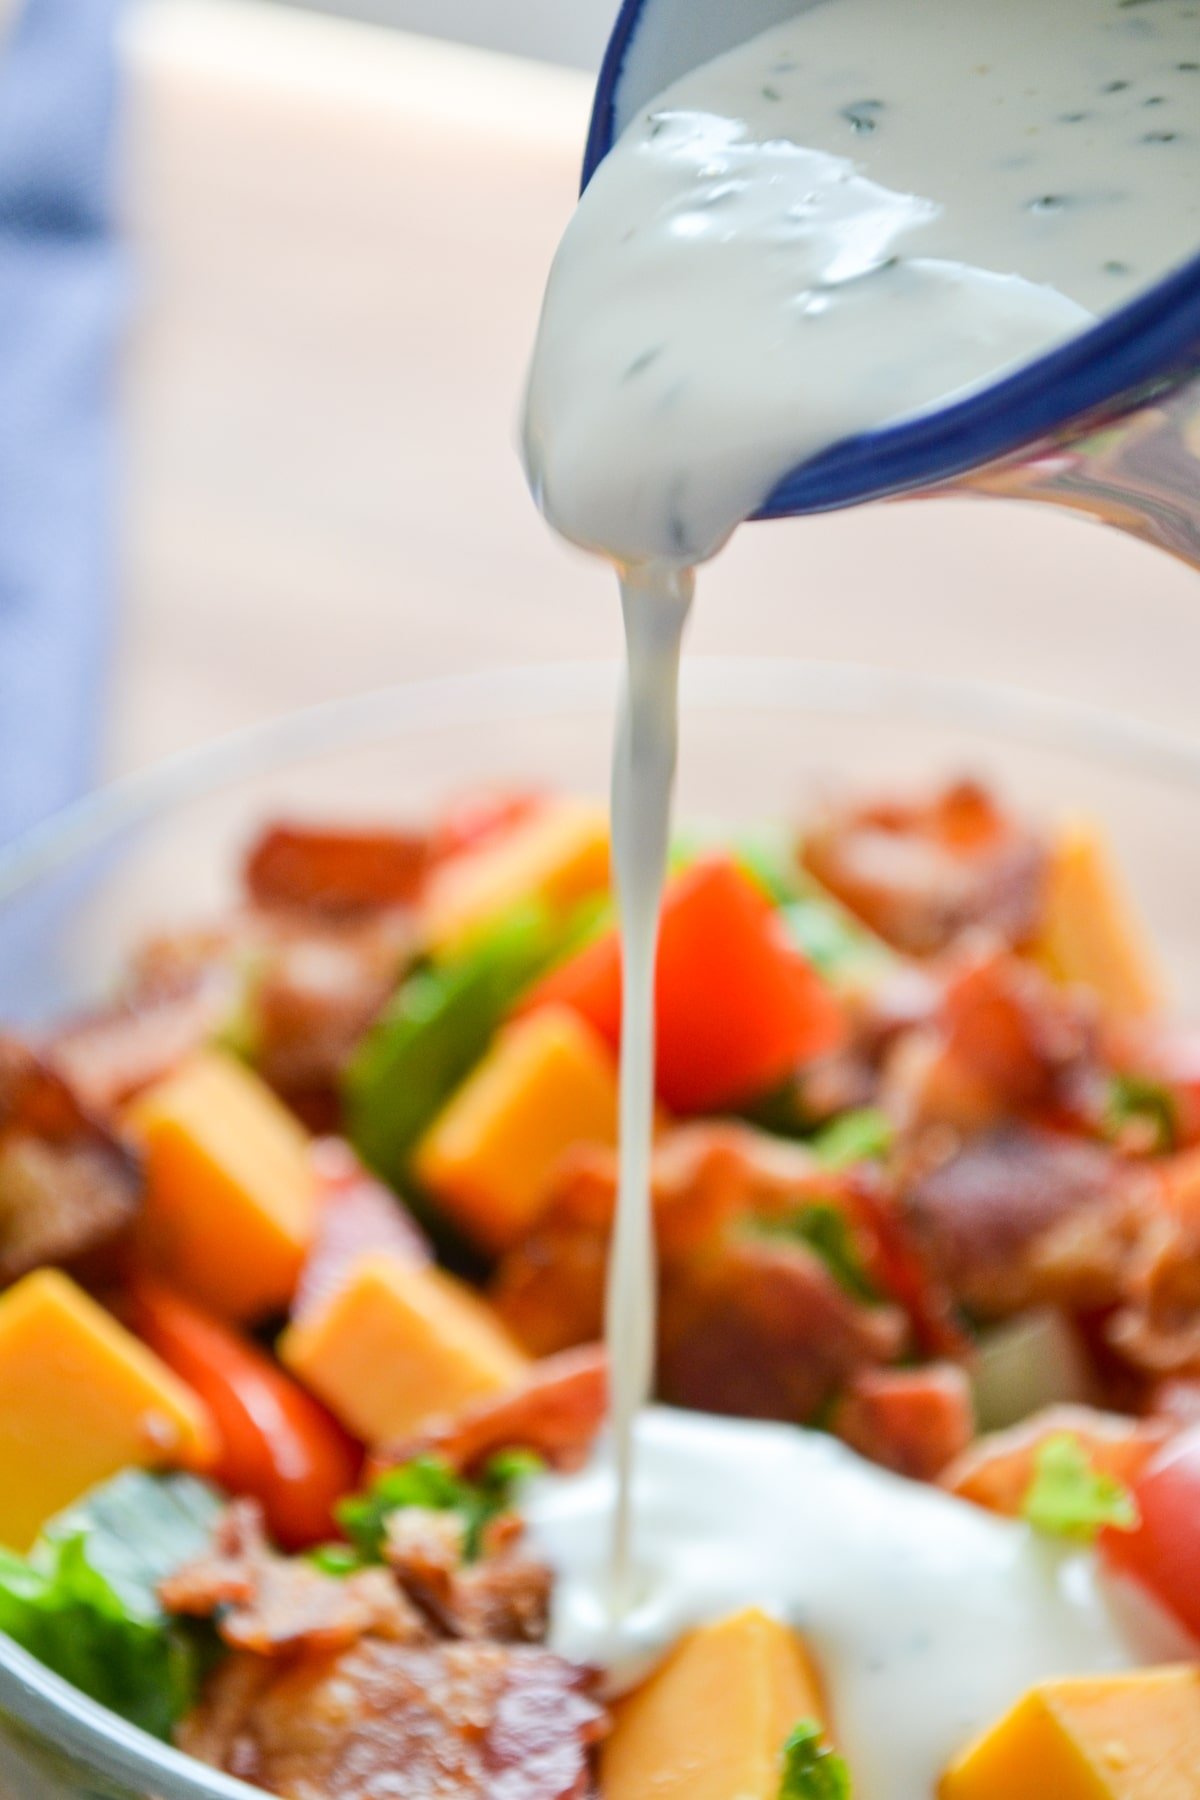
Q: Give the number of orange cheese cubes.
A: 8